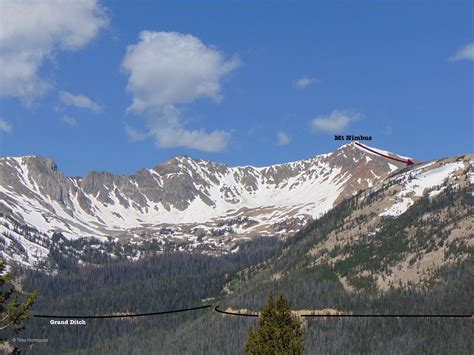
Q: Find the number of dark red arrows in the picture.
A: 1